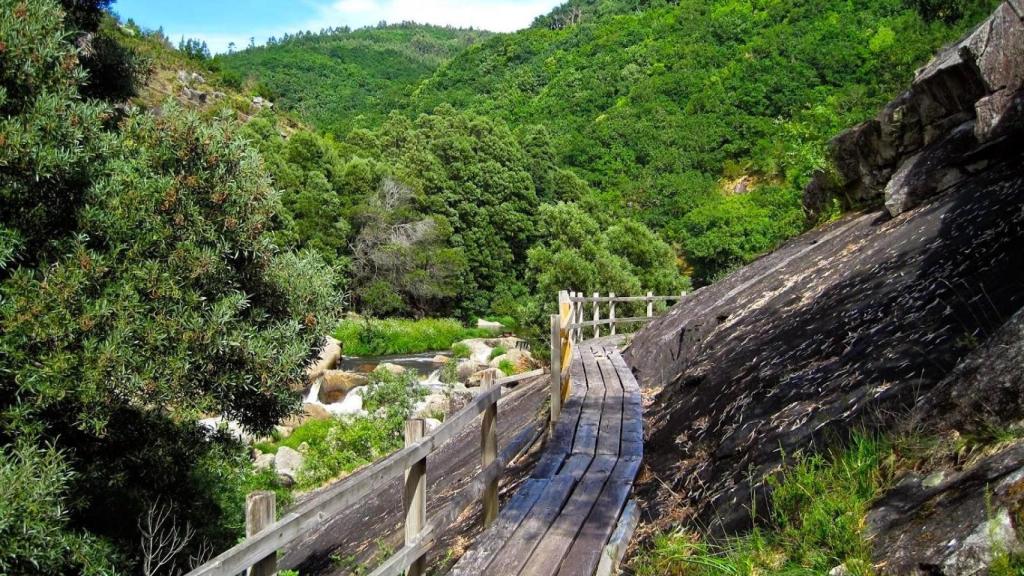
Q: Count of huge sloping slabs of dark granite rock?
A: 1